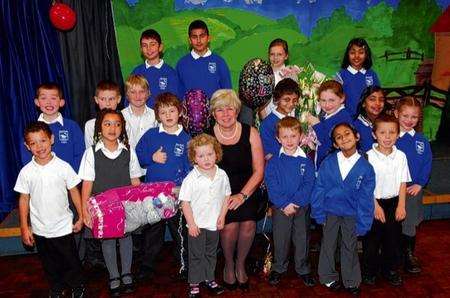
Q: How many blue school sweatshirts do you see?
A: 11